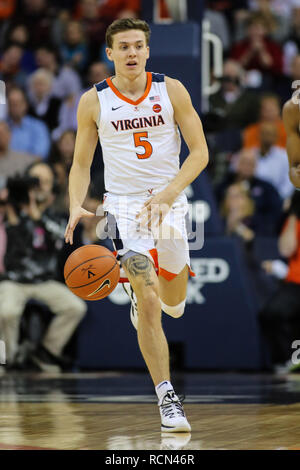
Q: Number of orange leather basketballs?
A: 1